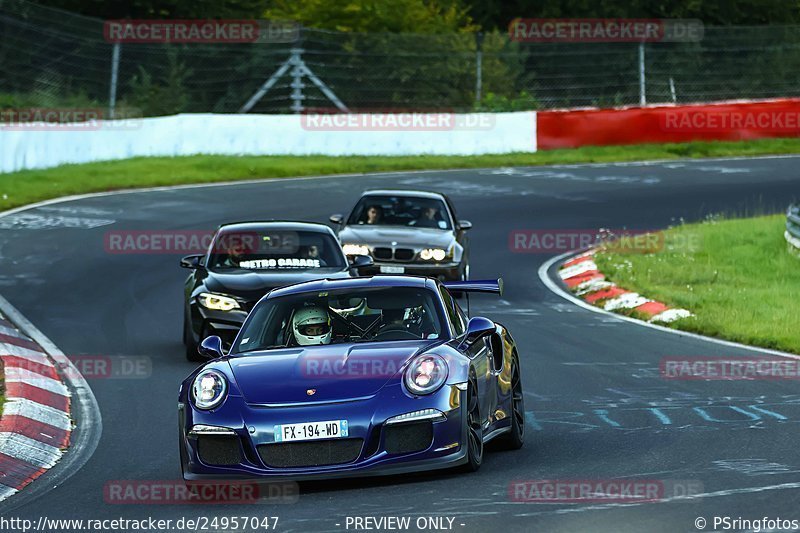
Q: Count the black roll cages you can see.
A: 1